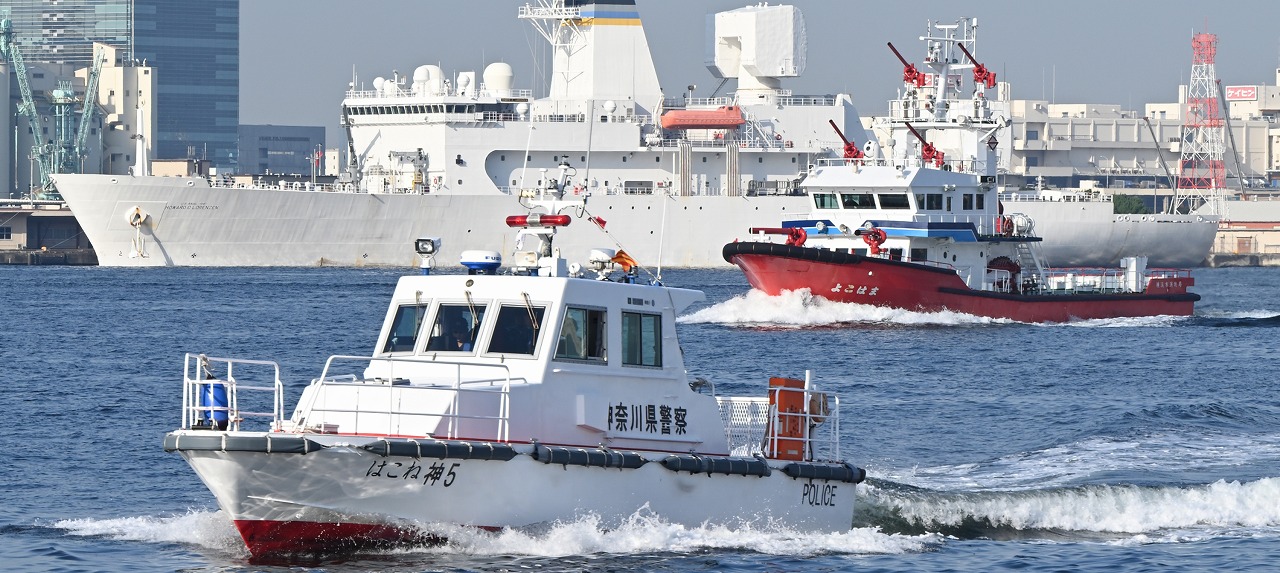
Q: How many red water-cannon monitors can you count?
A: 6